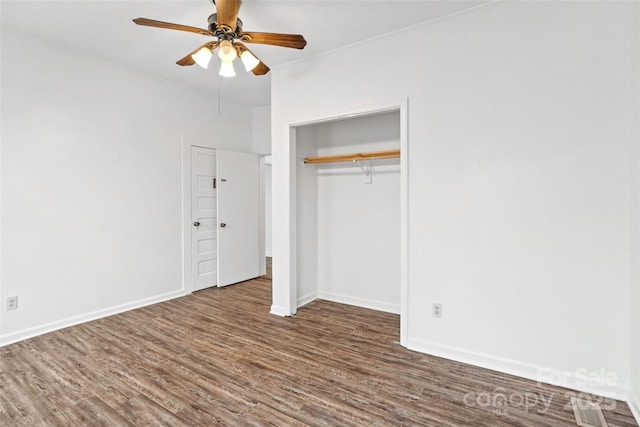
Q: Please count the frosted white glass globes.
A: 4